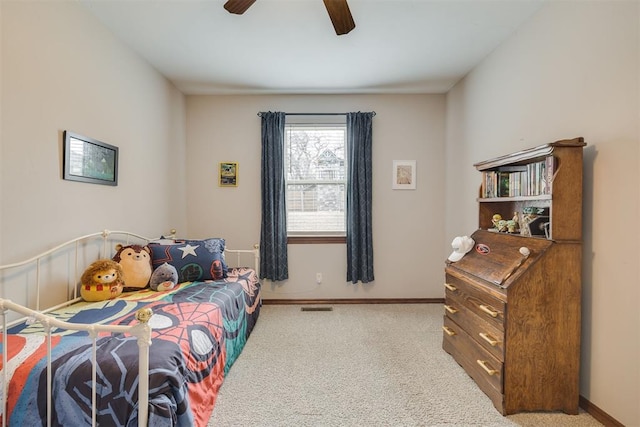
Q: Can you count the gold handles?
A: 6